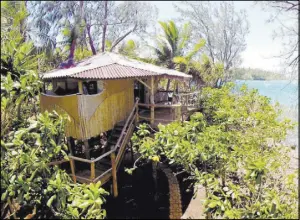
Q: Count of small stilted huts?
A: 1